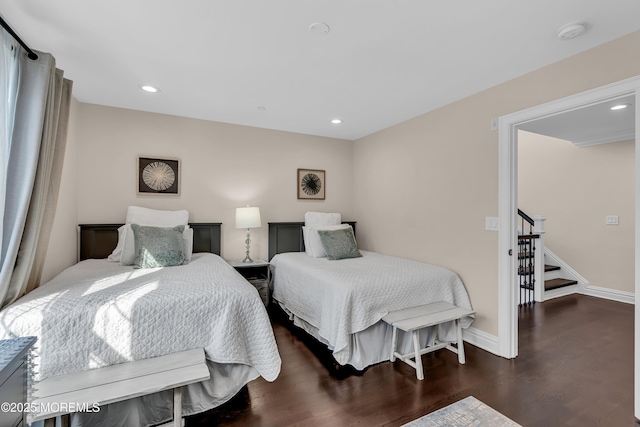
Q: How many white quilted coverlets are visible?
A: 2